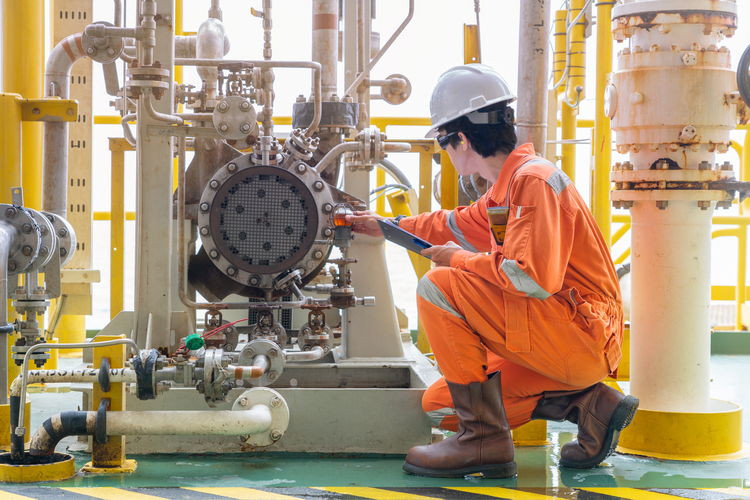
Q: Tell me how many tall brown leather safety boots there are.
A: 2